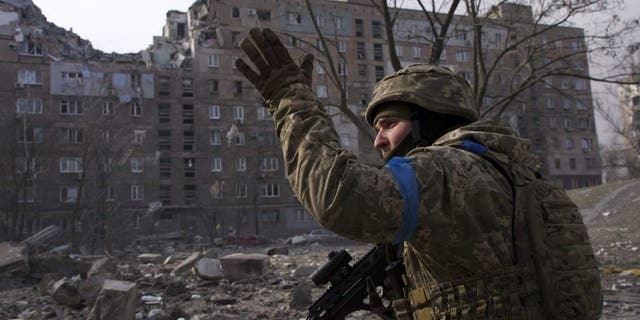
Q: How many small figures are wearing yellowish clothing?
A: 2